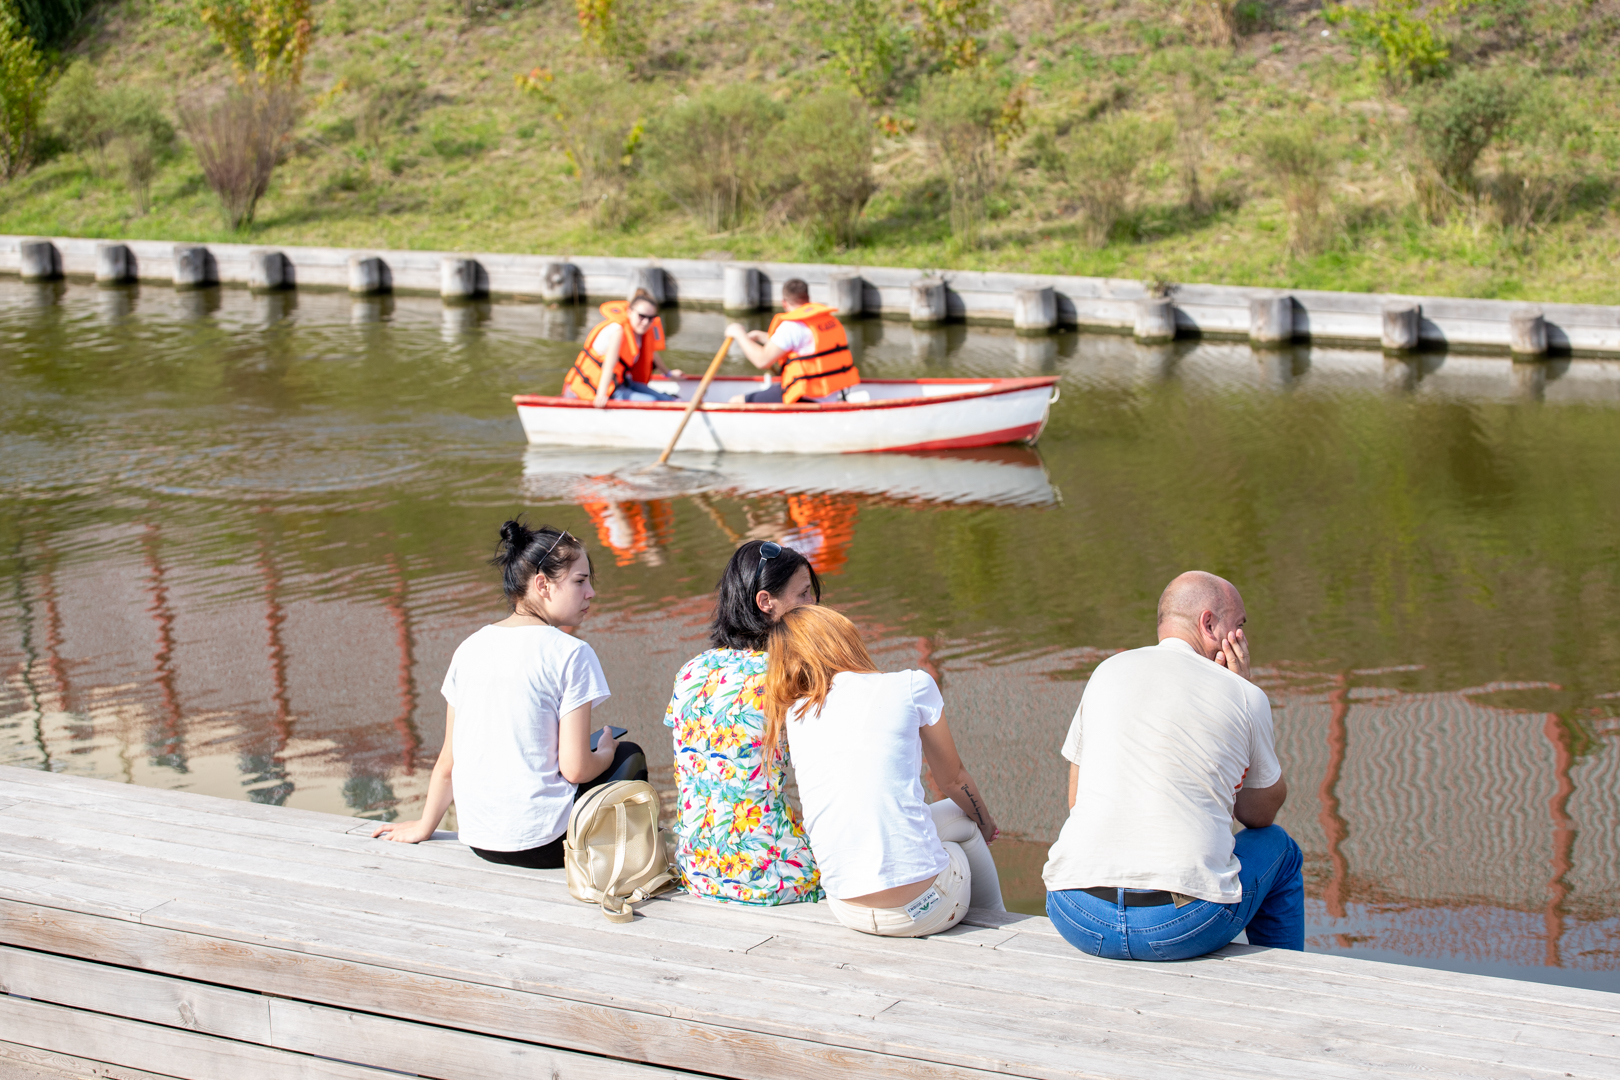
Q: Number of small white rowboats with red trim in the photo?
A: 1